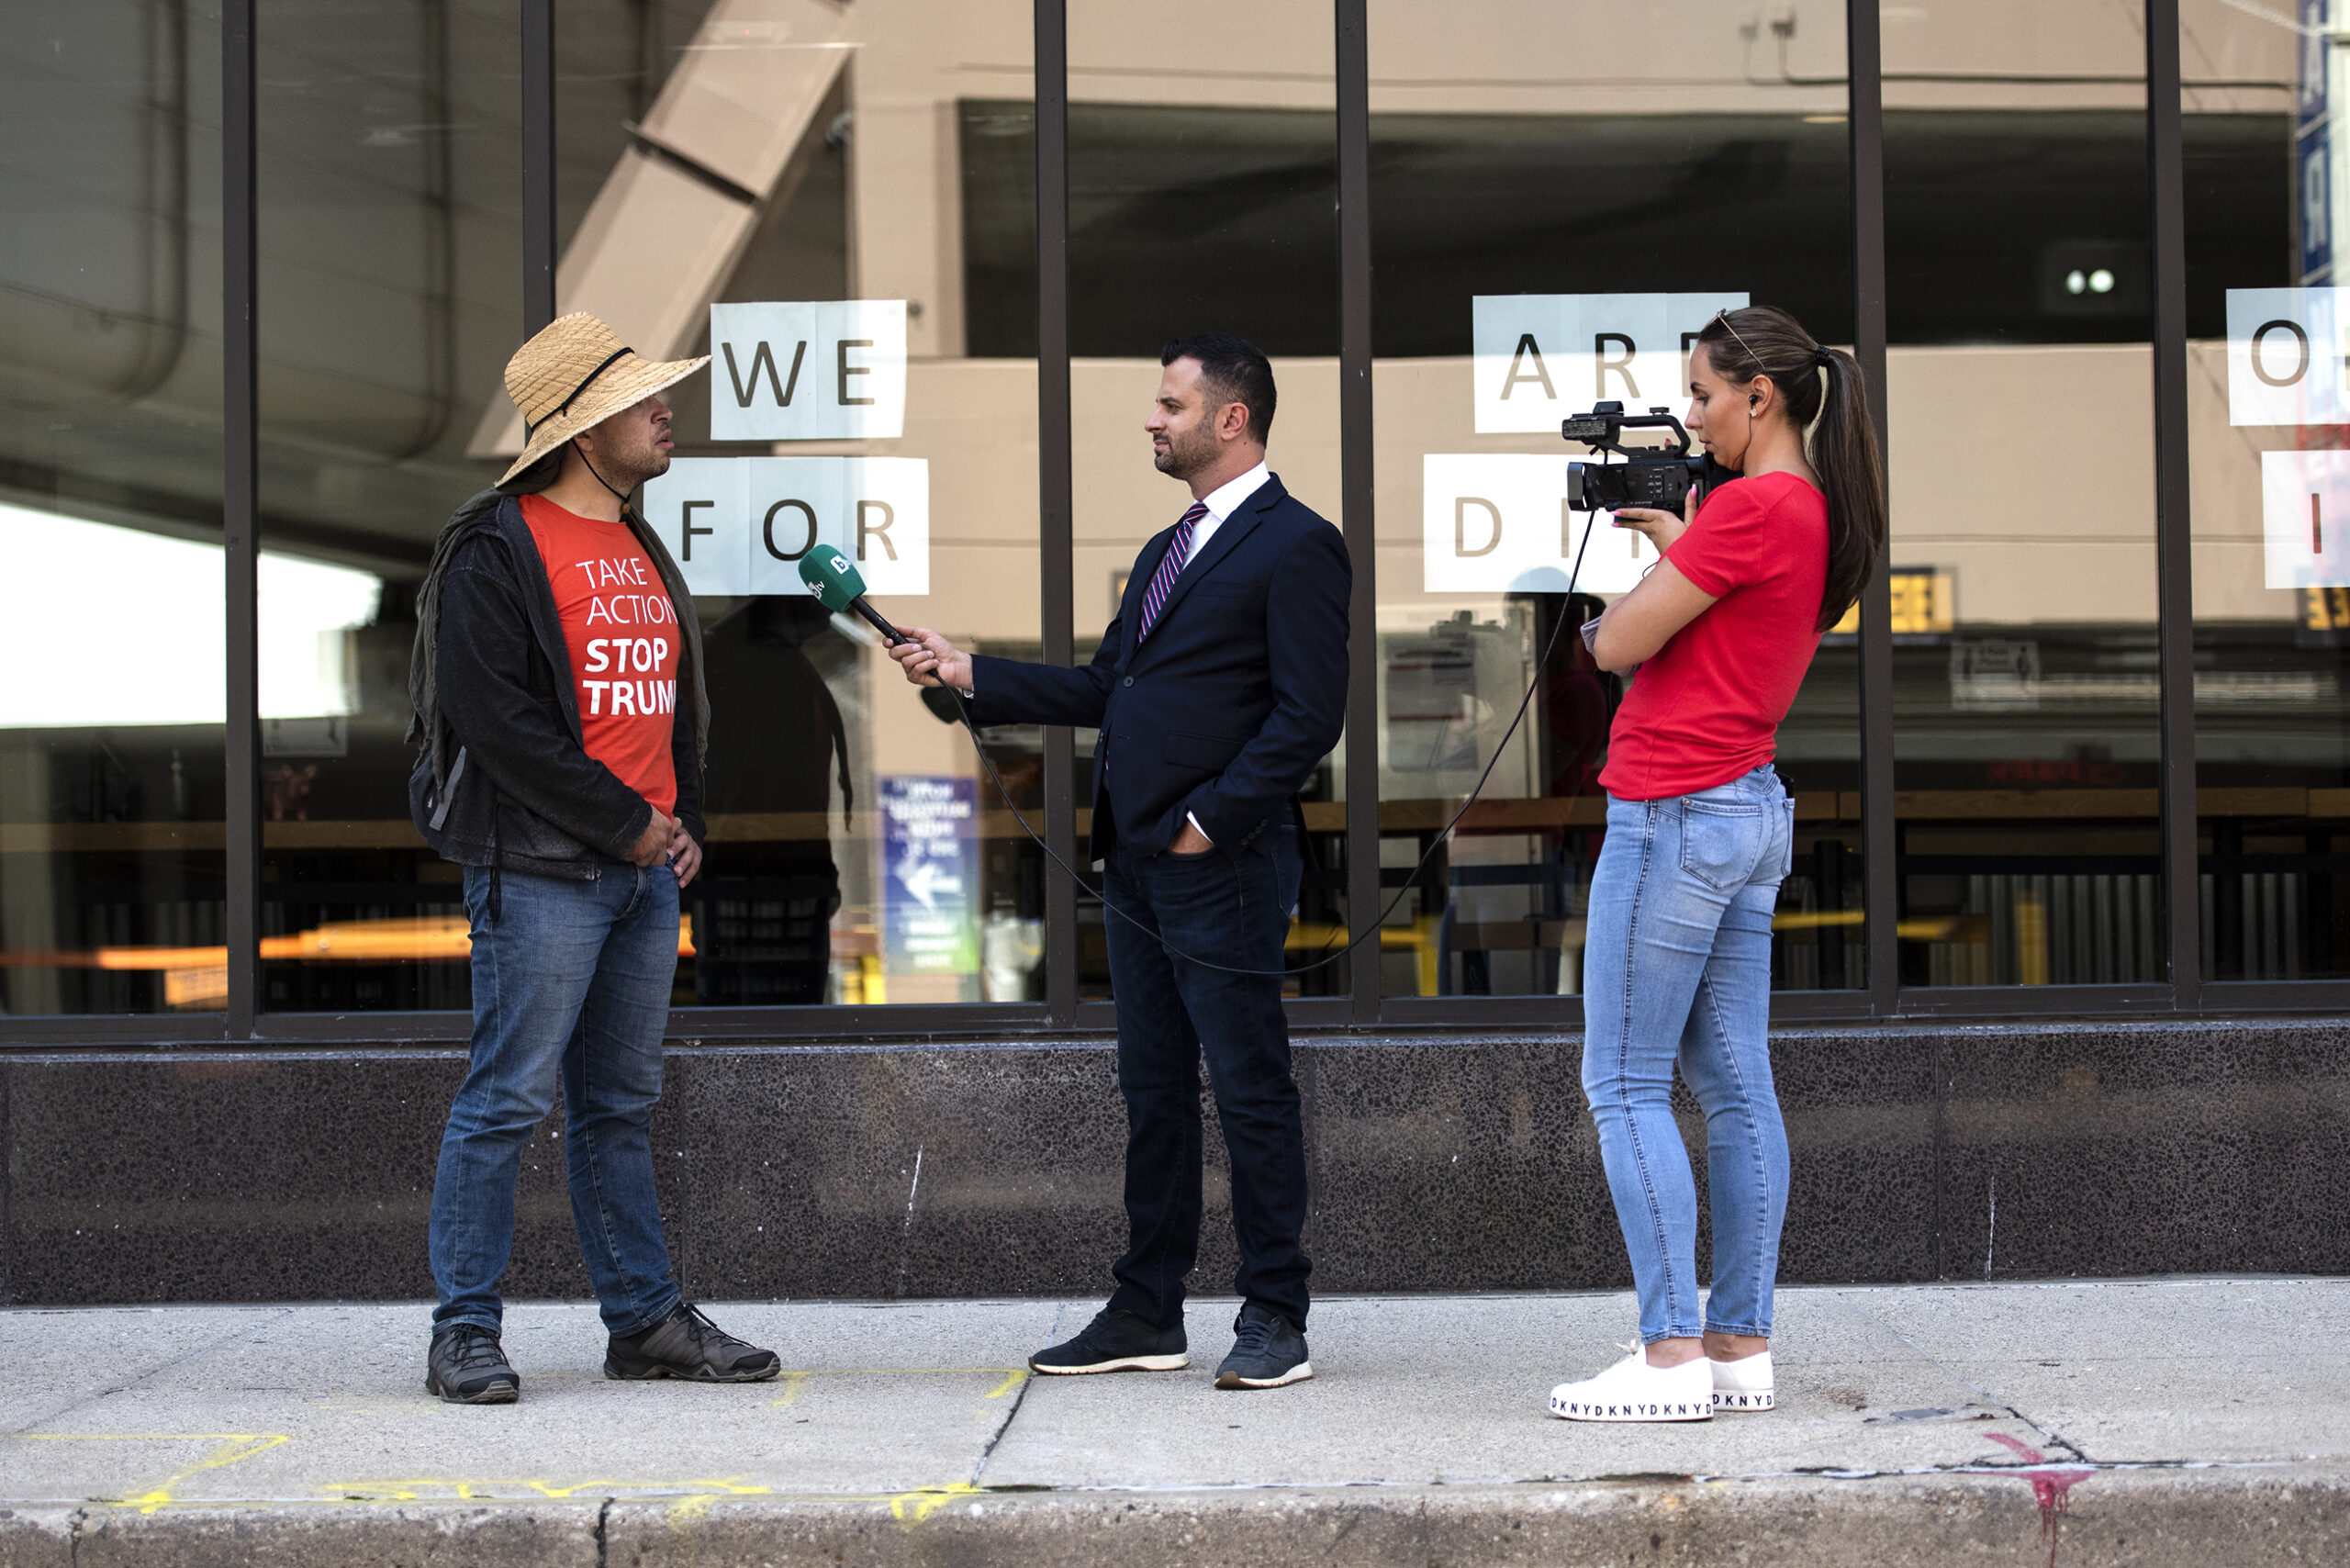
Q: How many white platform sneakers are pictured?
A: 2